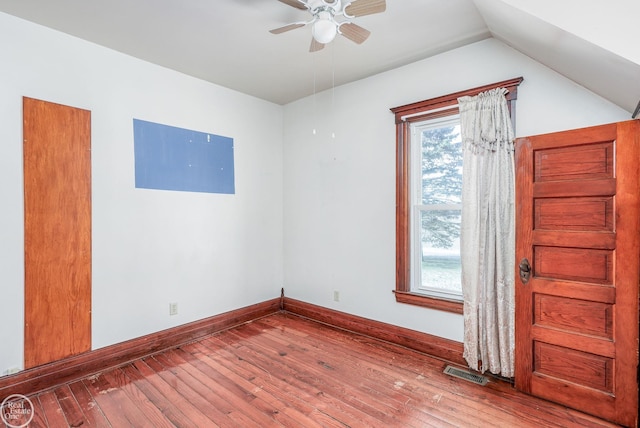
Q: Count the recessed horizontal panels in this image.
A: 5